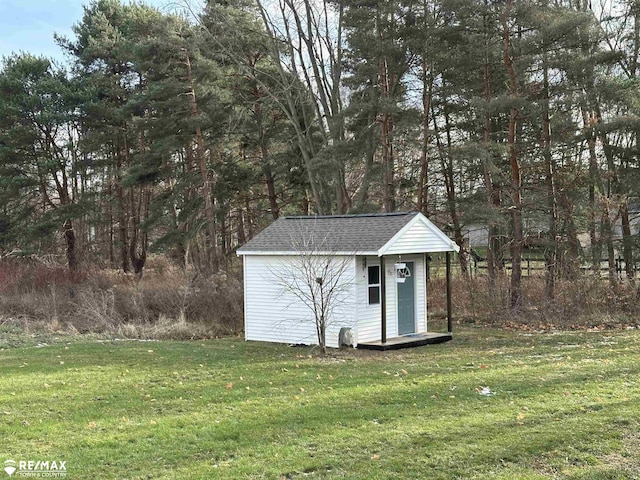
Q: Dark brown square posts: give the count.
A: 2